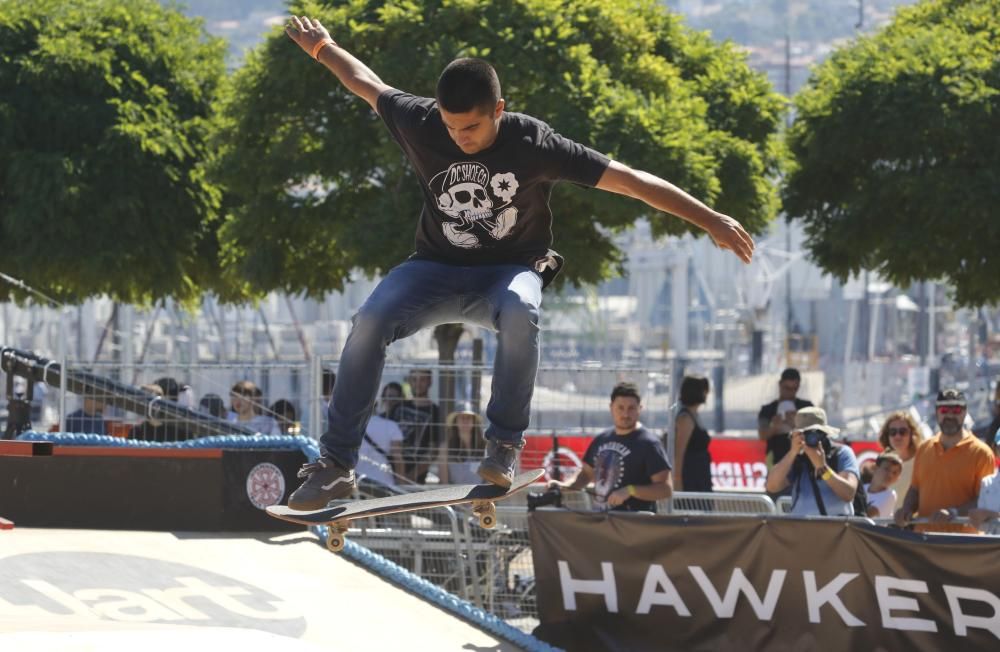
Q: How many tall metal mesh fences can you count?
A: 2